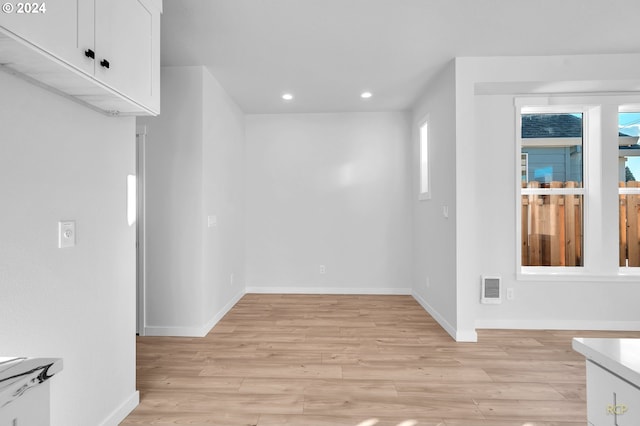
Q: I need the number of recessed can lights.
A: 2